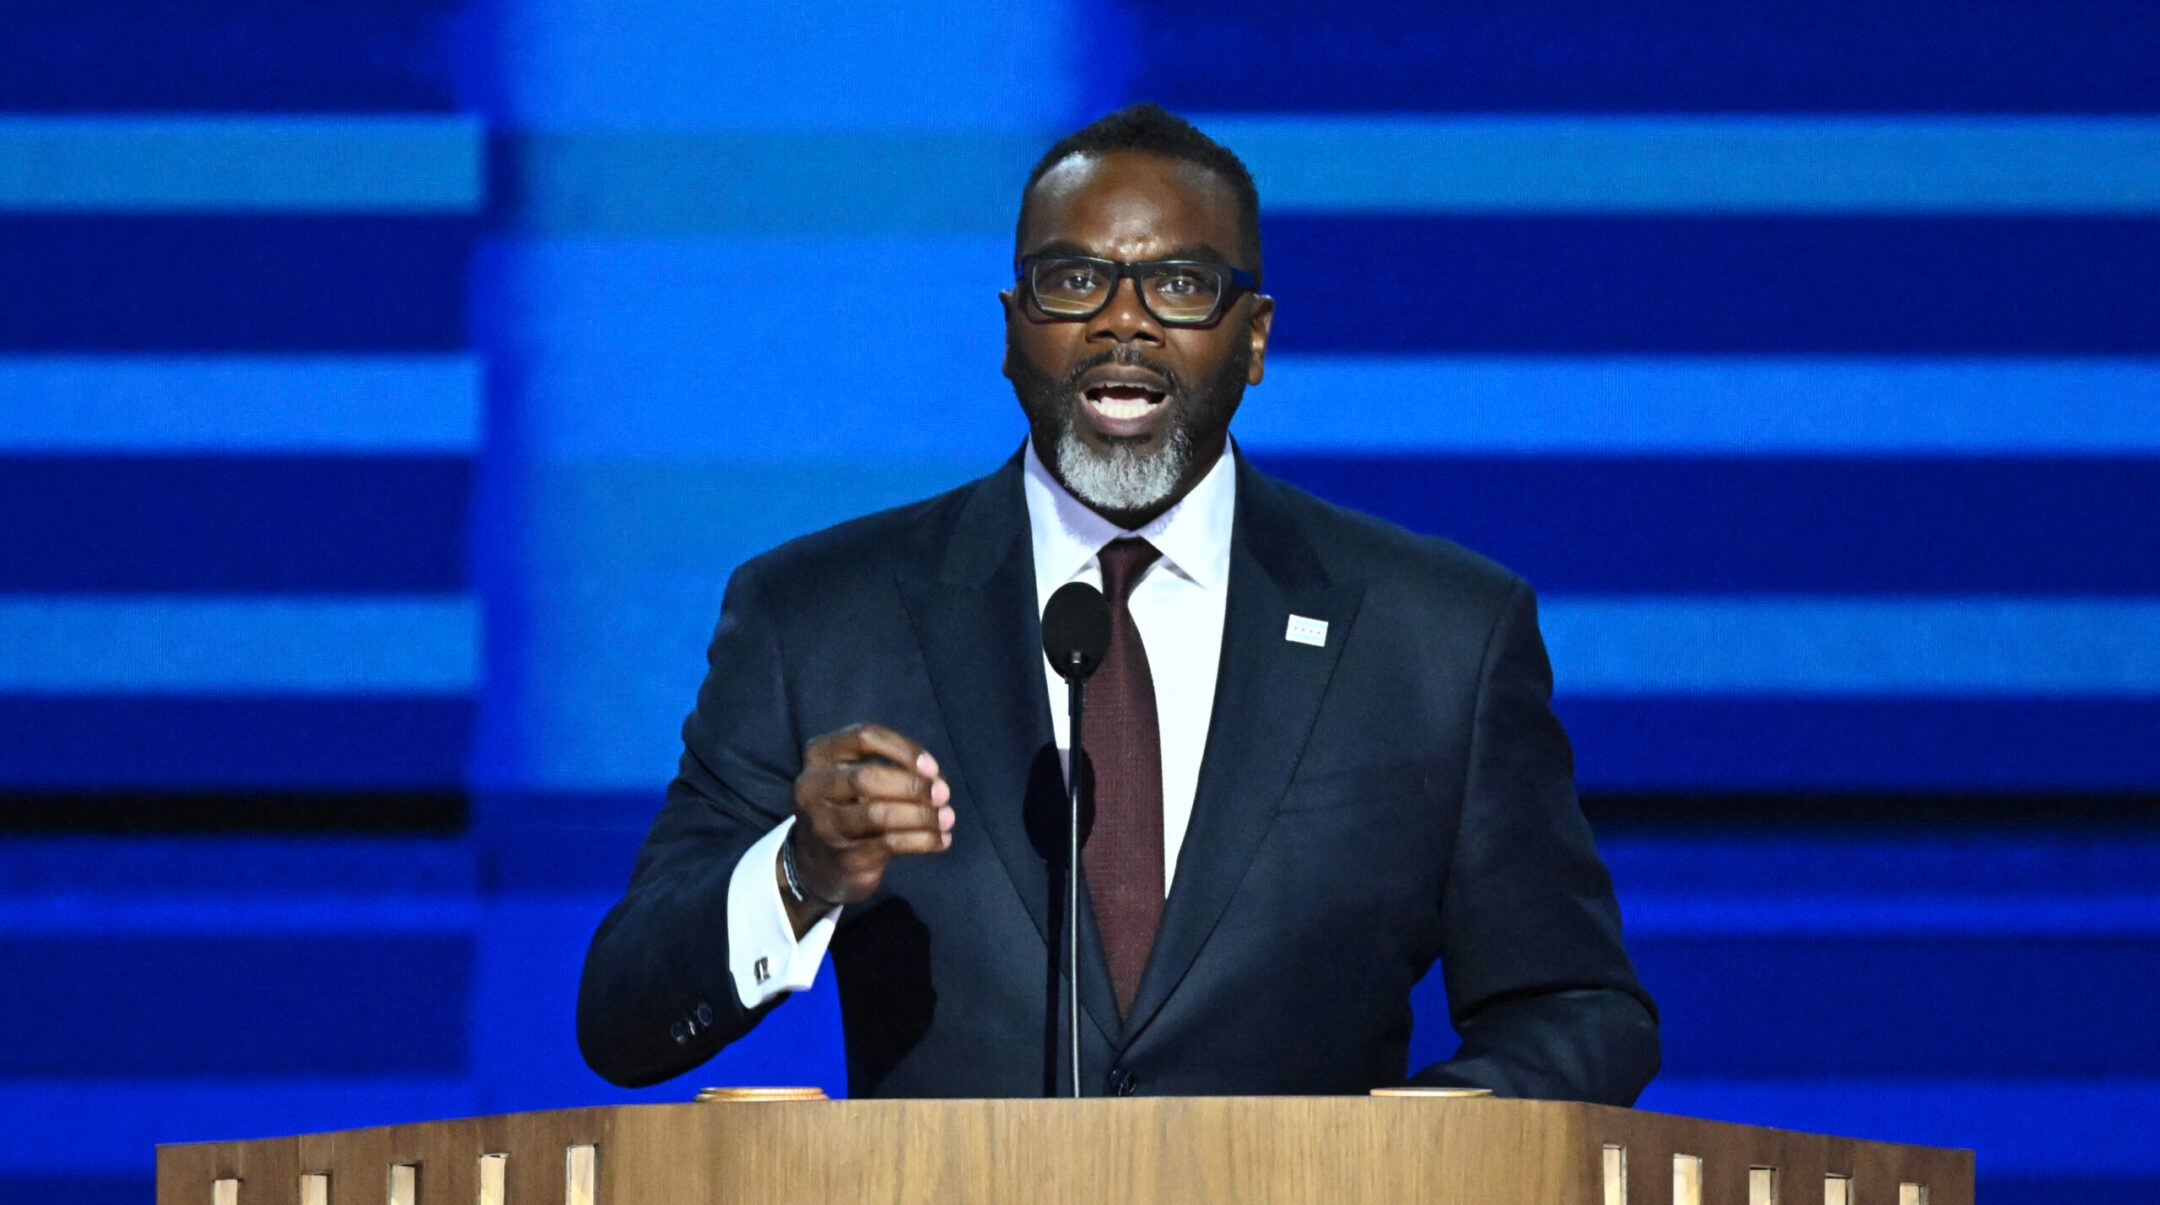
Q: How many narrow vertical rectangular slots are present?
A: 10